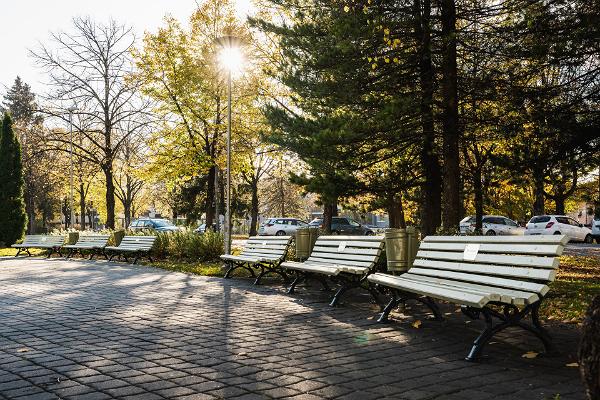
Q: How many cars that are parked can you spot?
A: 7